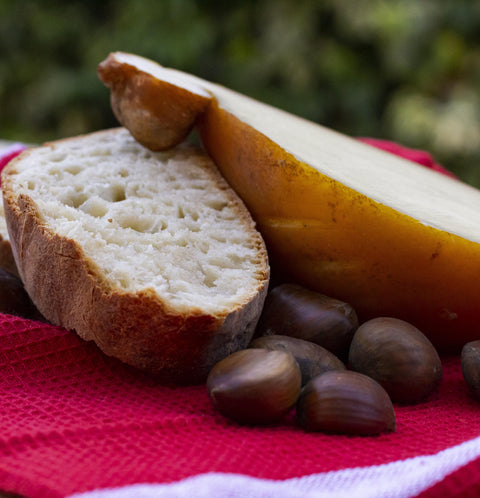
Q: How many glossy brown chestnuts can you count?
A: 6